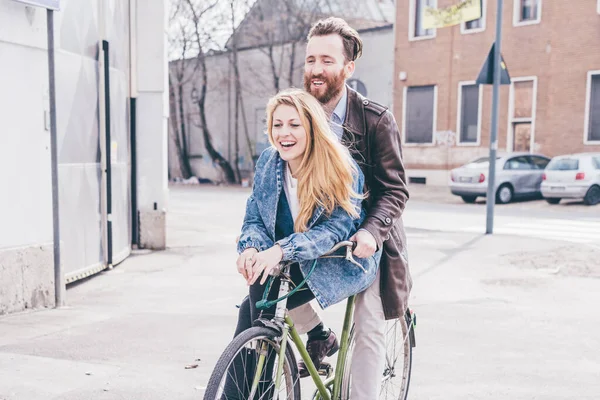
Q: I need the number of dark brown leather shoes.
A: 1